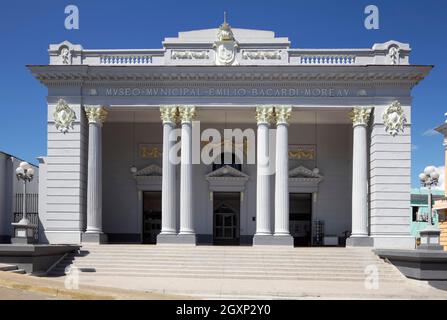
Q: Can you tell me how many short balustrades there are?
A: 2